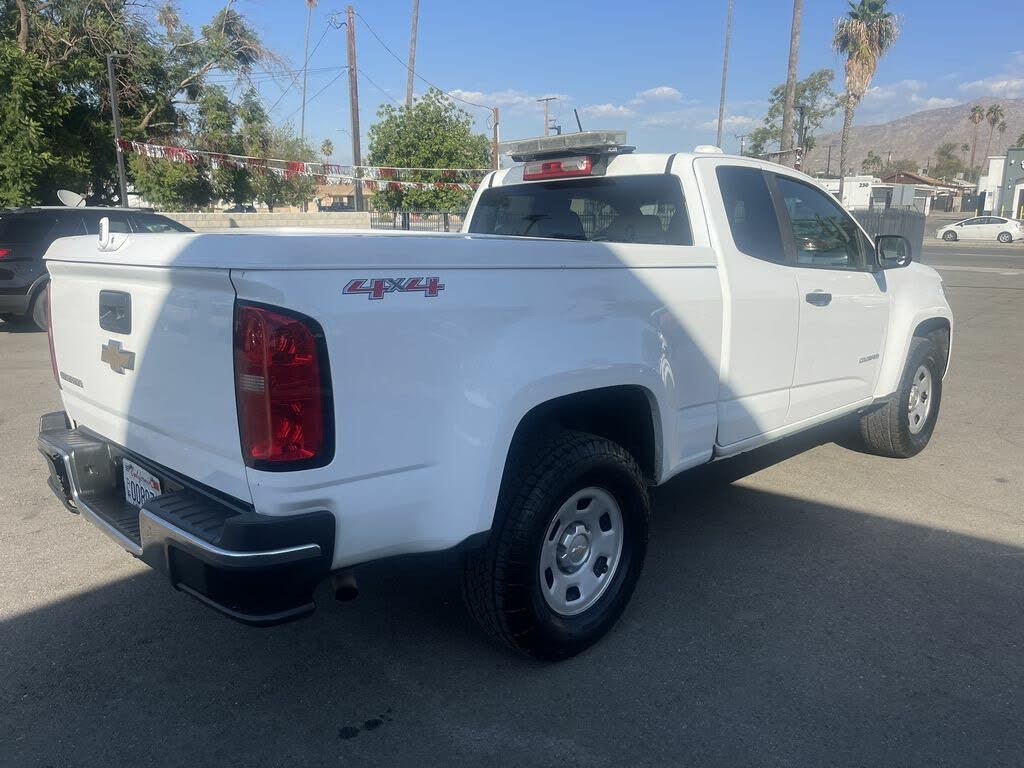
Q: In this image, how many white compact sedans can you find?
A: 1